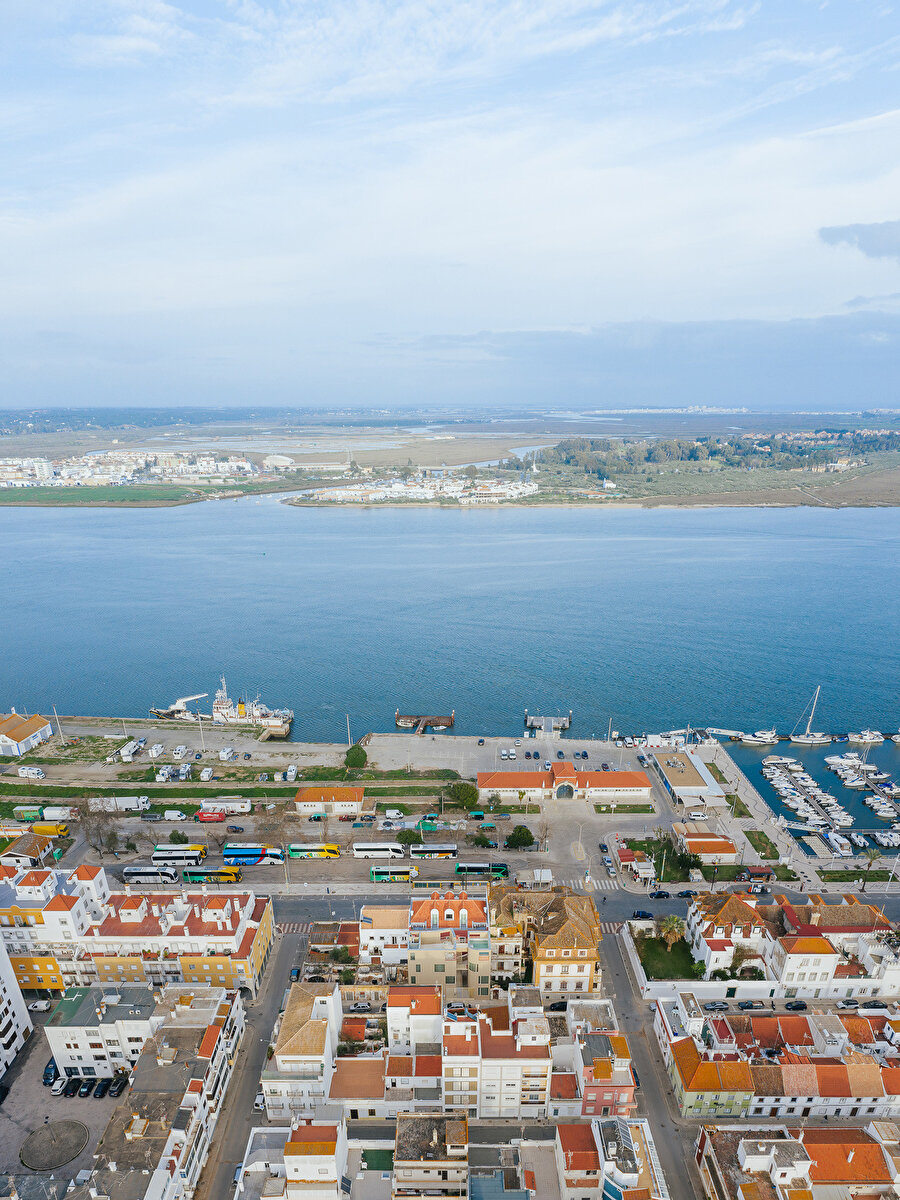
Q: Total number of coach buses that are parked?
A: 11